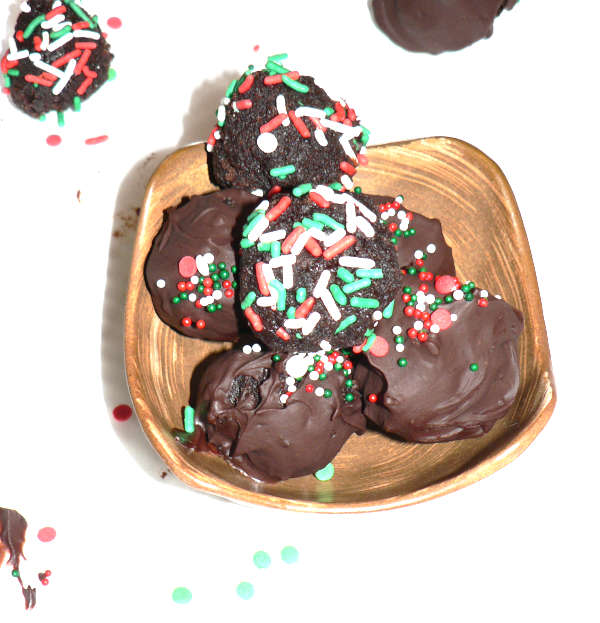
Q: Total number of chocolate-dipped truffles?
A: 5